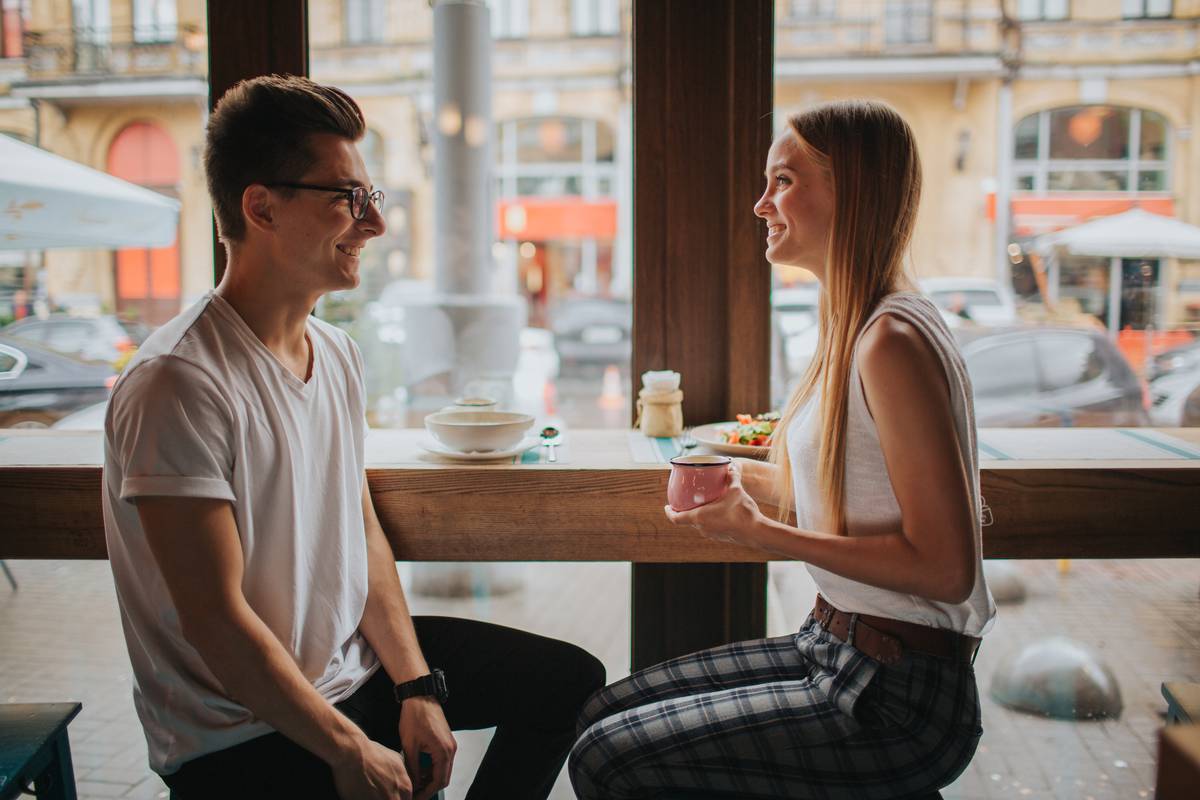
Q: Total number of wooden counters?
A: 1